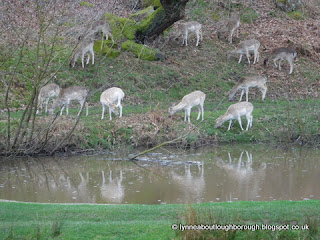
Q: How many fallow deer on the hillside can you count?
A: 12